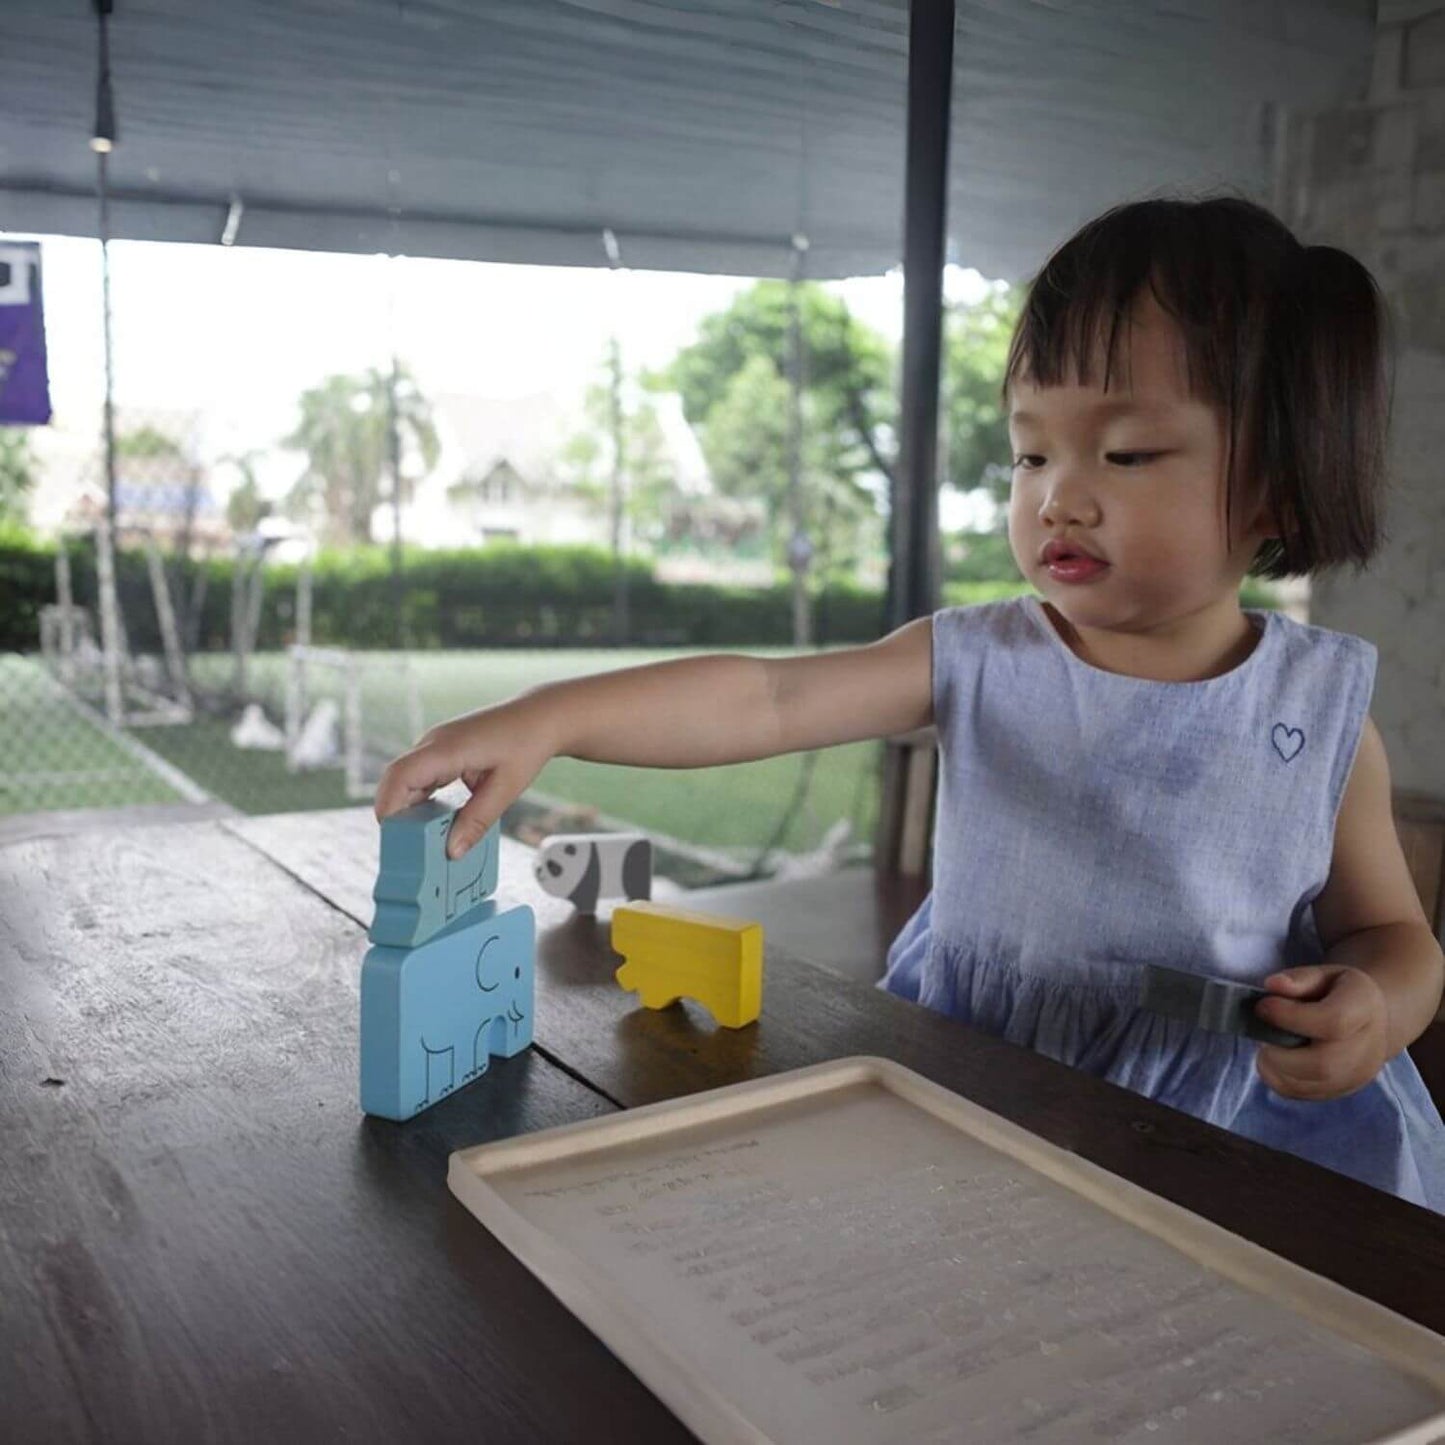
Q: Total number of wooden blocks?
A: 5